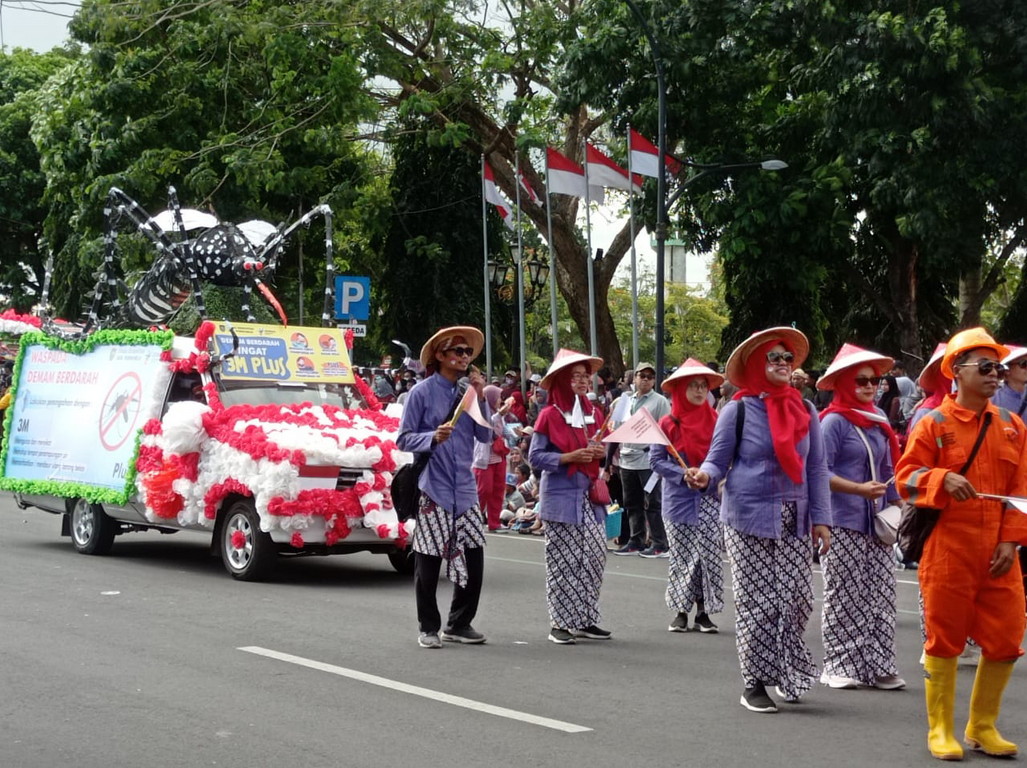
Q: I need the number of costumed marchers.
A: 8